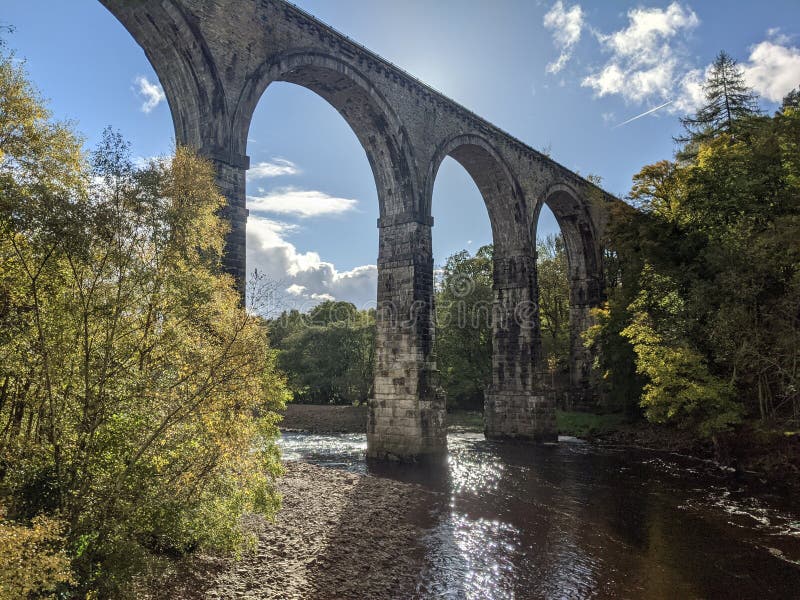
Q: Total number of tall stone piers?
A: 4